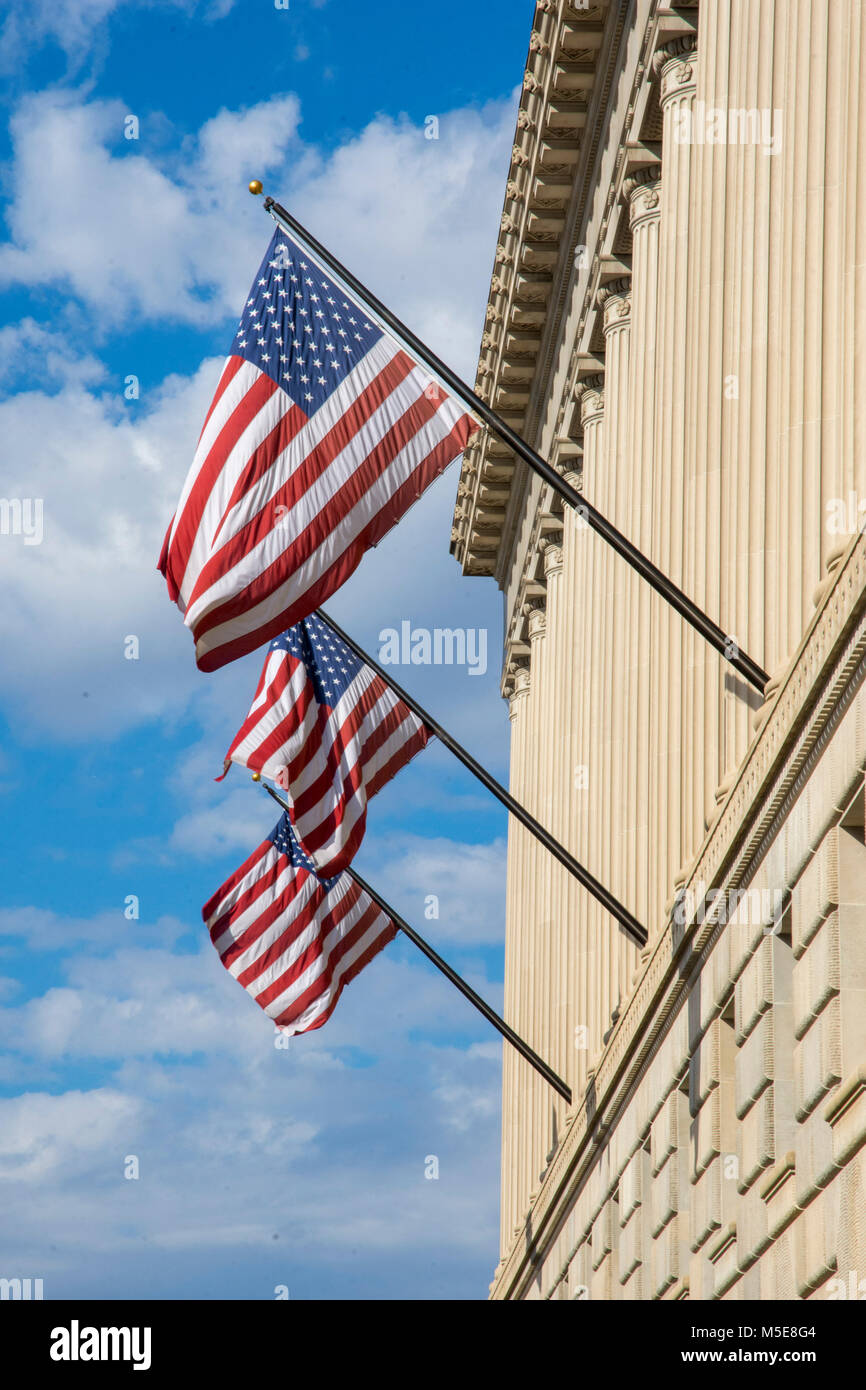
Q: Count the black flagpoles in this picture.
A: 3